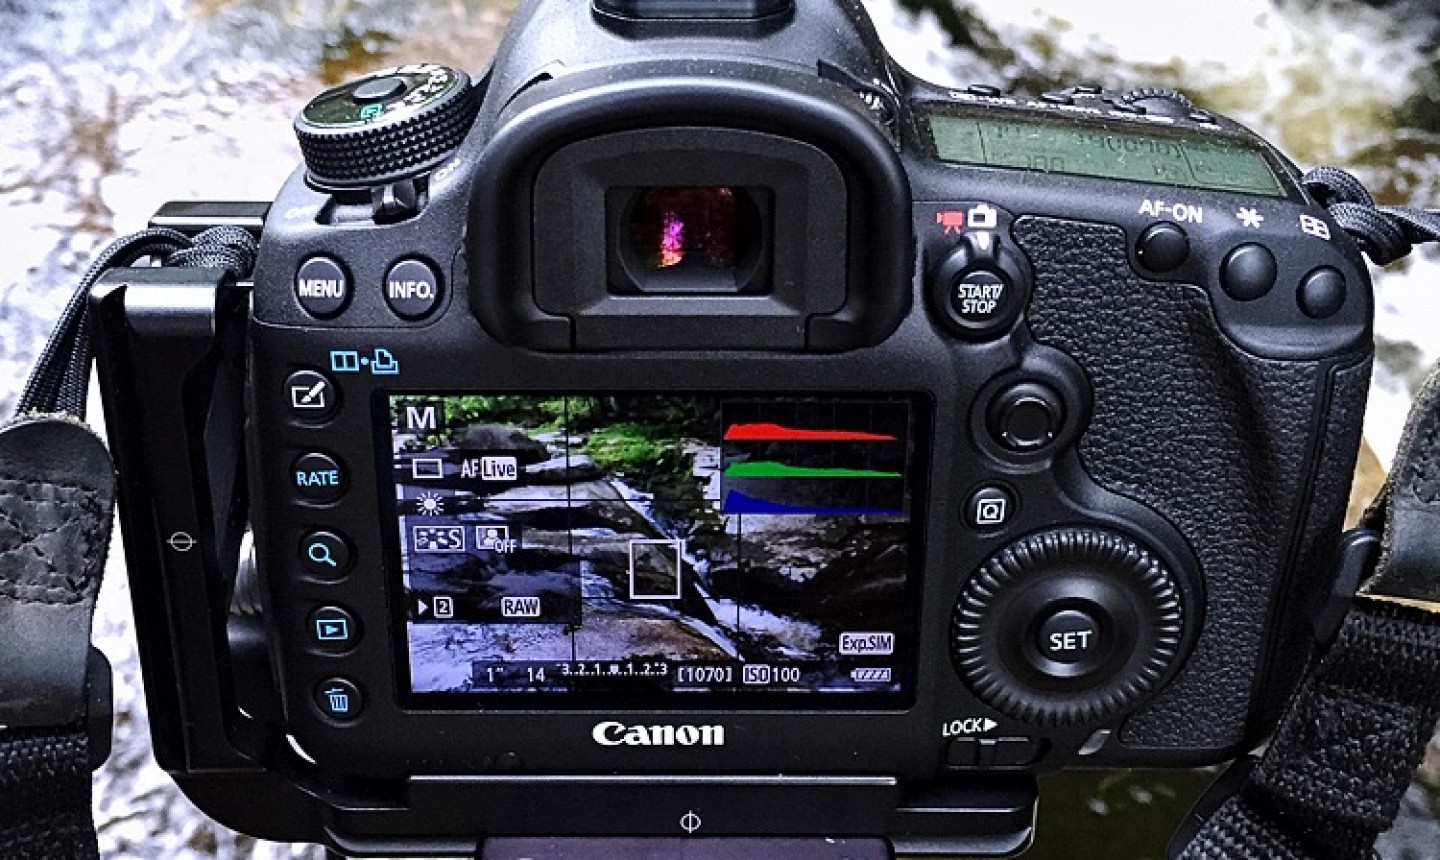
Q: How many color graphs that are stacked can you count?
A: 3